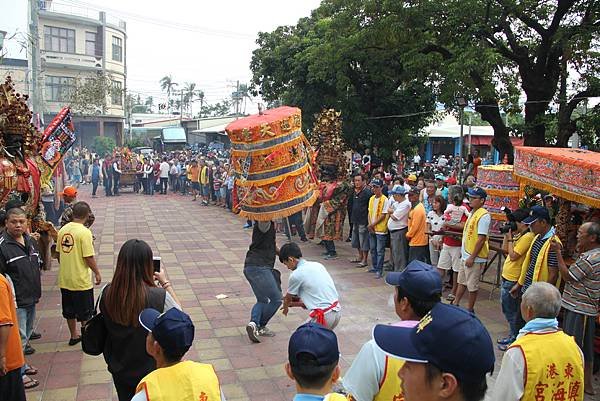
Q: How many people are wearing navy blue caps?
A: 7